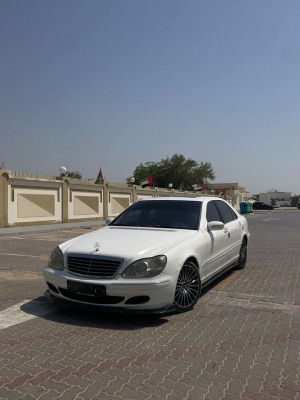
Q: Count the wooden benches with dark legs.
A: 0